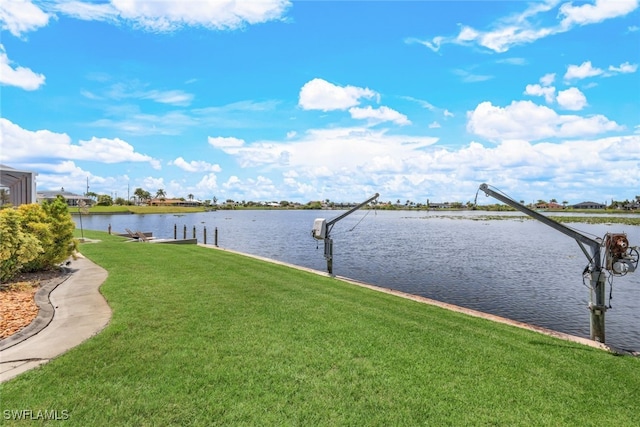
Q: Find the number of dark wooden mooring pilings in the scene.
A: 5